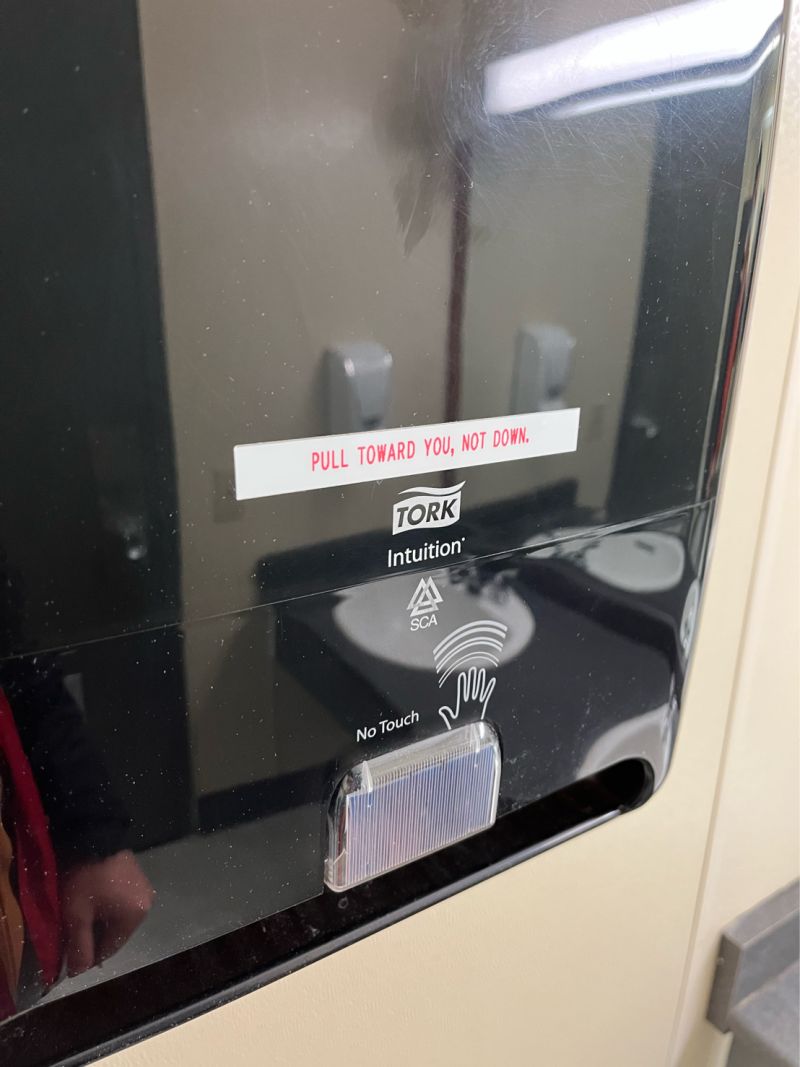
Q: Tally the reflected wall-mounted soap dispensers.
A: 2